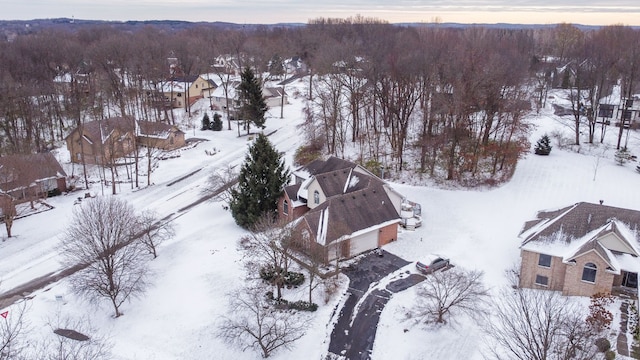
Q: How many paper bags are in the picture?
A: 0